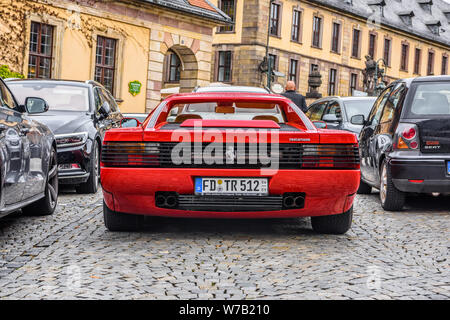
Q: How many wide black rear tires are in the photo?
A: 2